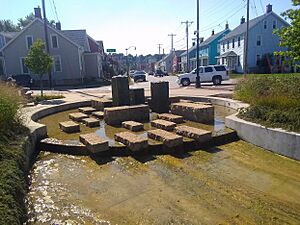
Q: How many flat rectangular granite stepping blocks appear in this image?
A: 12